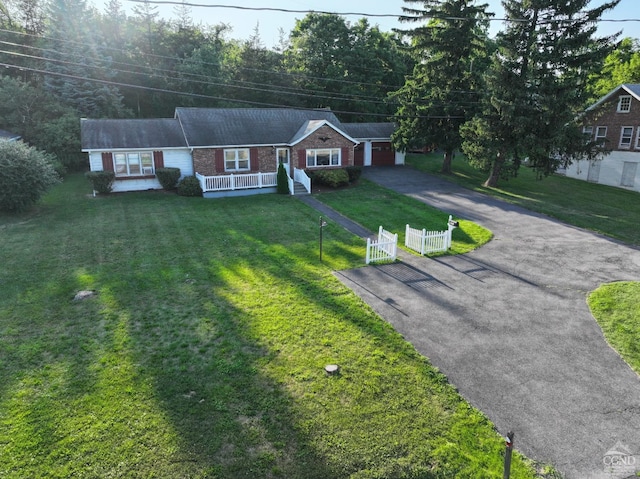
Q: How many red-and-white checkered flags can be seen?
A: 0